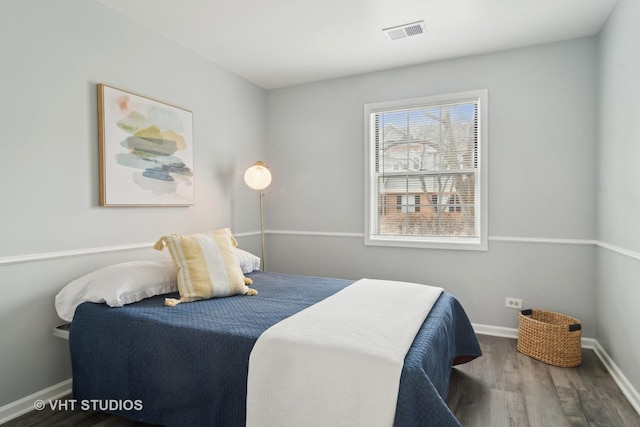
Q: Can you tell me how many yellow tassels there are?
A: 5